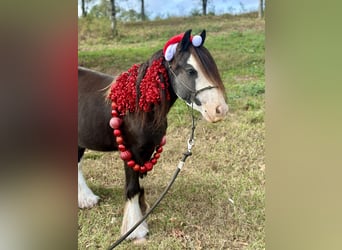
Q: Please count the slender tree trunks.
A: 5